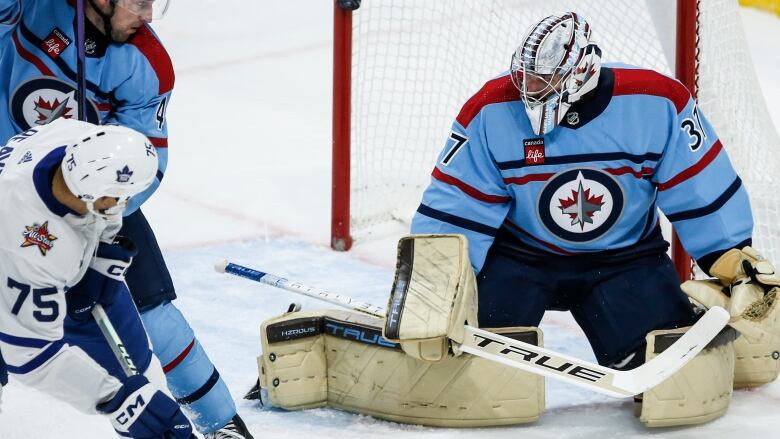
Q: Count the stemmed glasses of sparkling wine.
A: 0